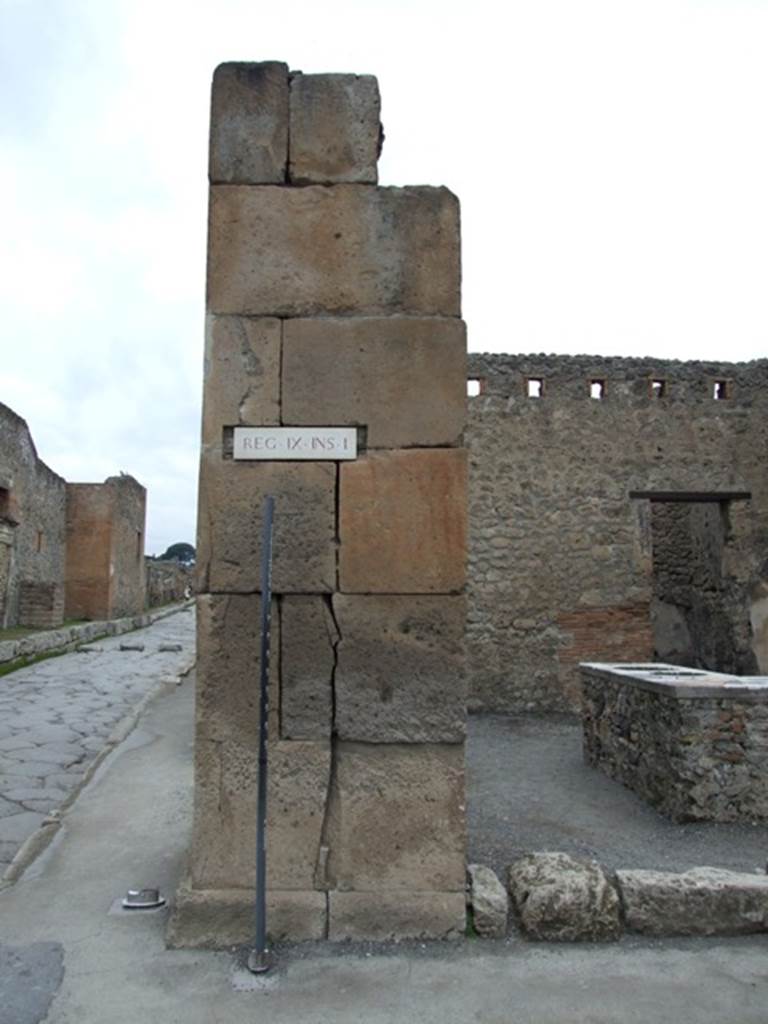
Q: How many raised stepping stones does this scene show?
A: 3